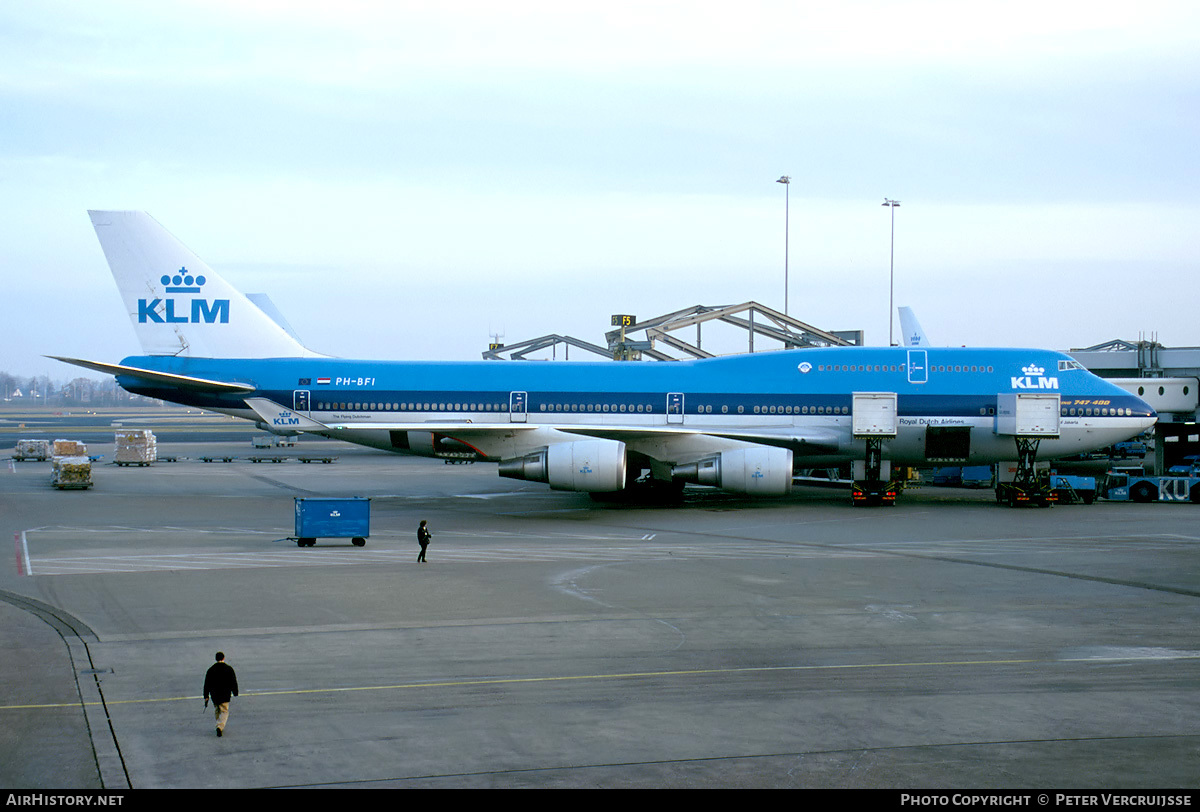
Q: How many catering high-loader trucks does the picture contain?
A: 2